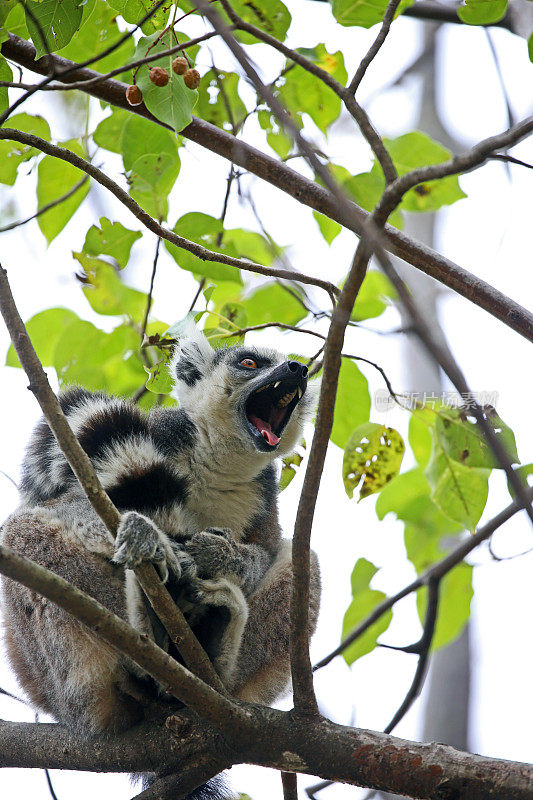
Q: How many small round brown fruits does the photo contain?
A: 4